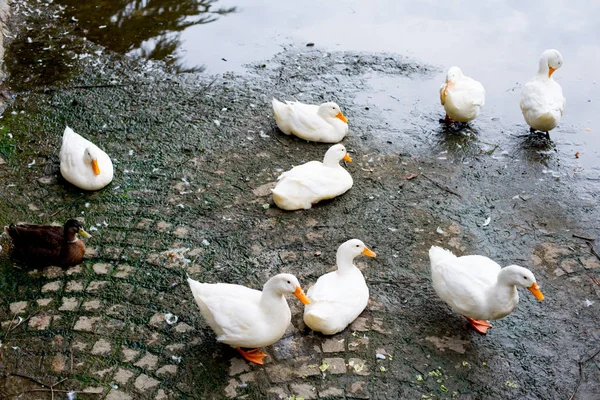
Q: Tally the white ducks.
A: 8